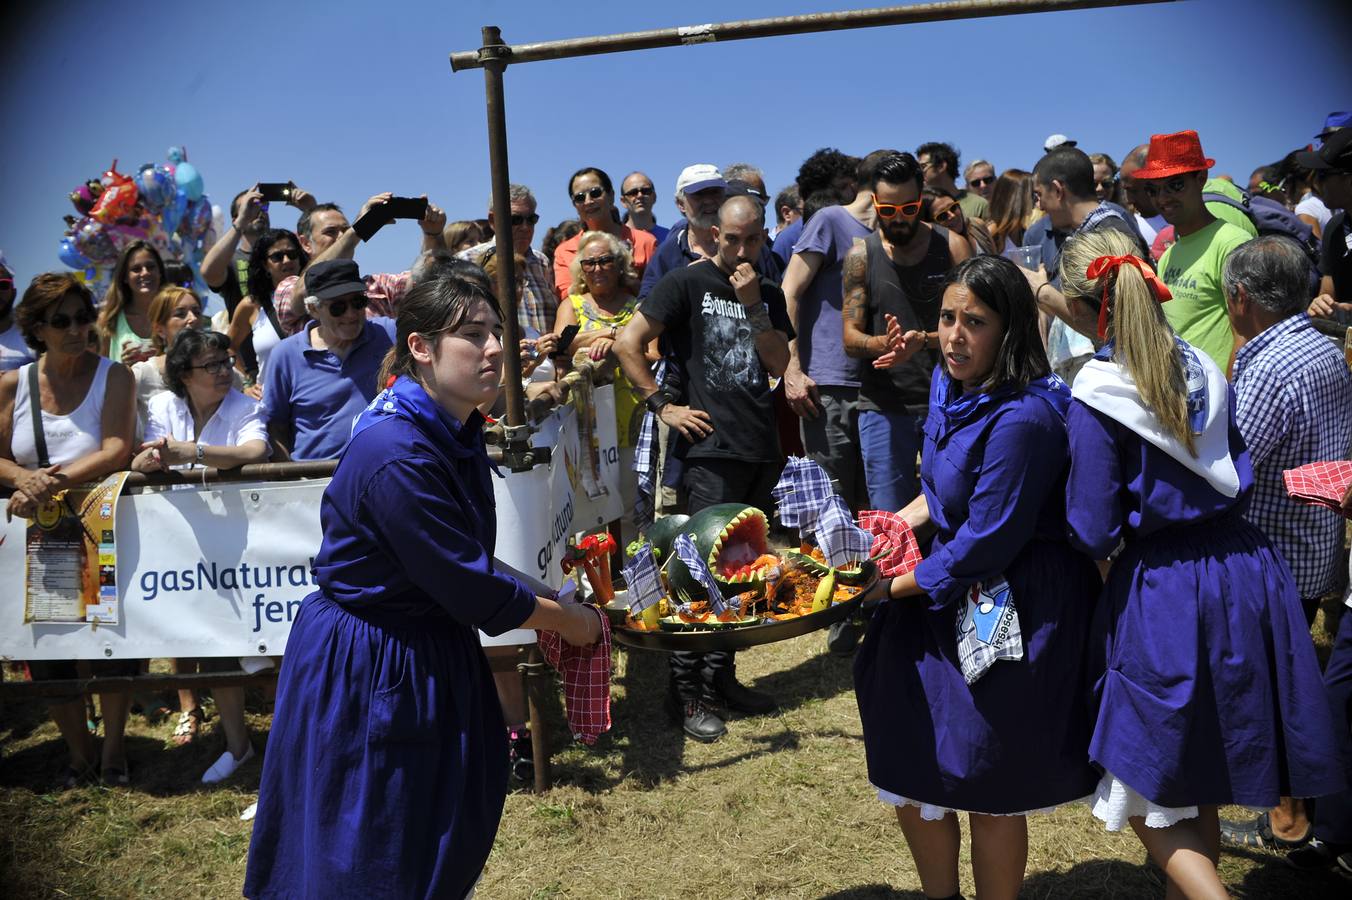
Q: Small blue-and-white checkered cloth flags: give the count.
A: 4